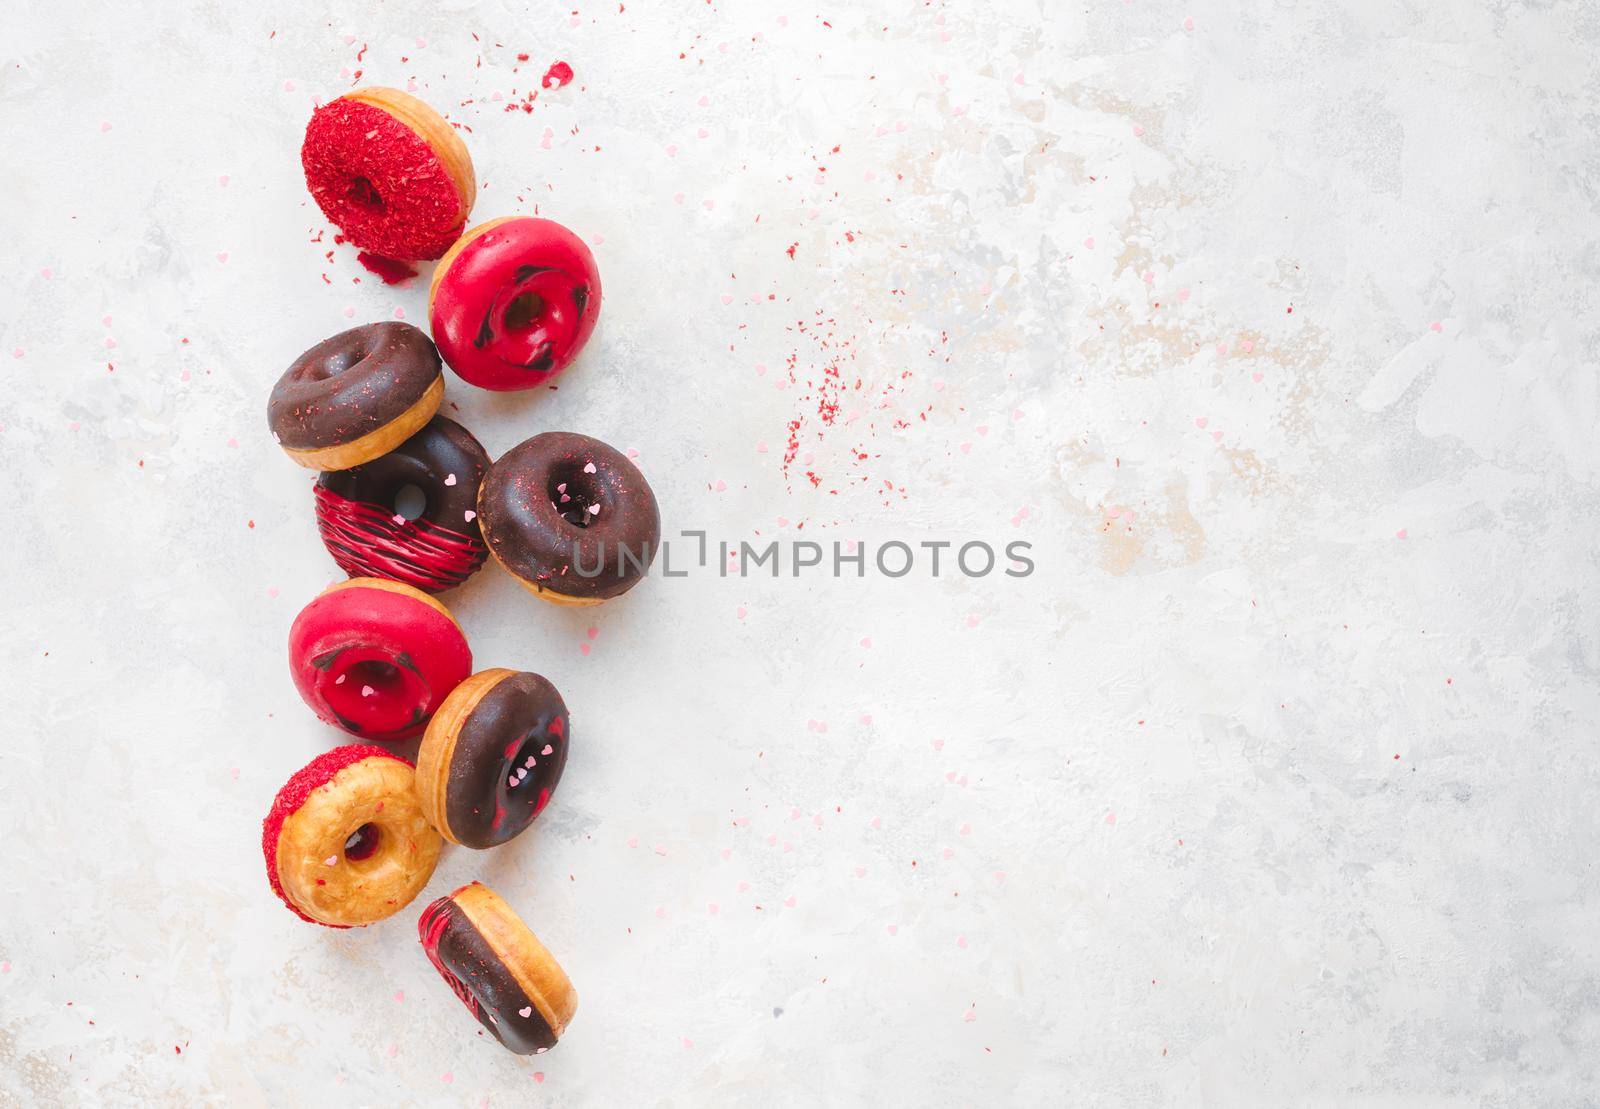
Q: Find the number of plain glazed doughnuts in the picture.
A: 0